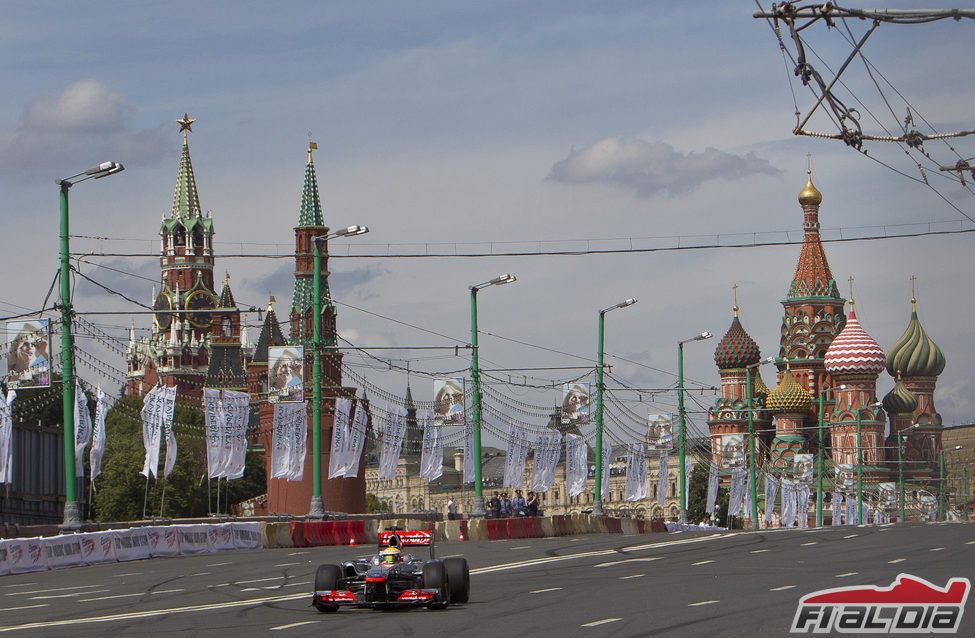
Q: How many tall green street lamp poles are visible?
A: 11